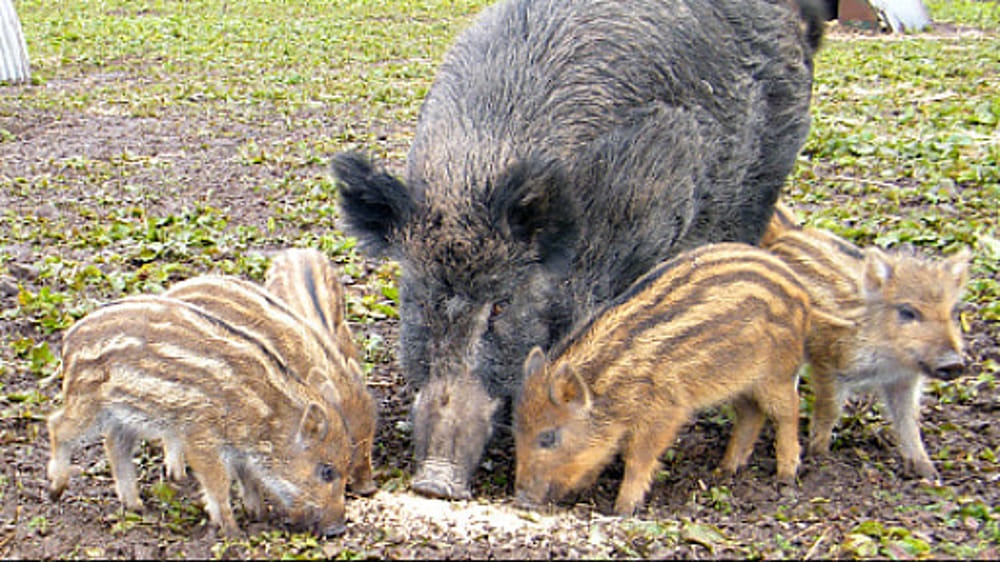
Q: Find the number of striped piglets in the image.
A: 5